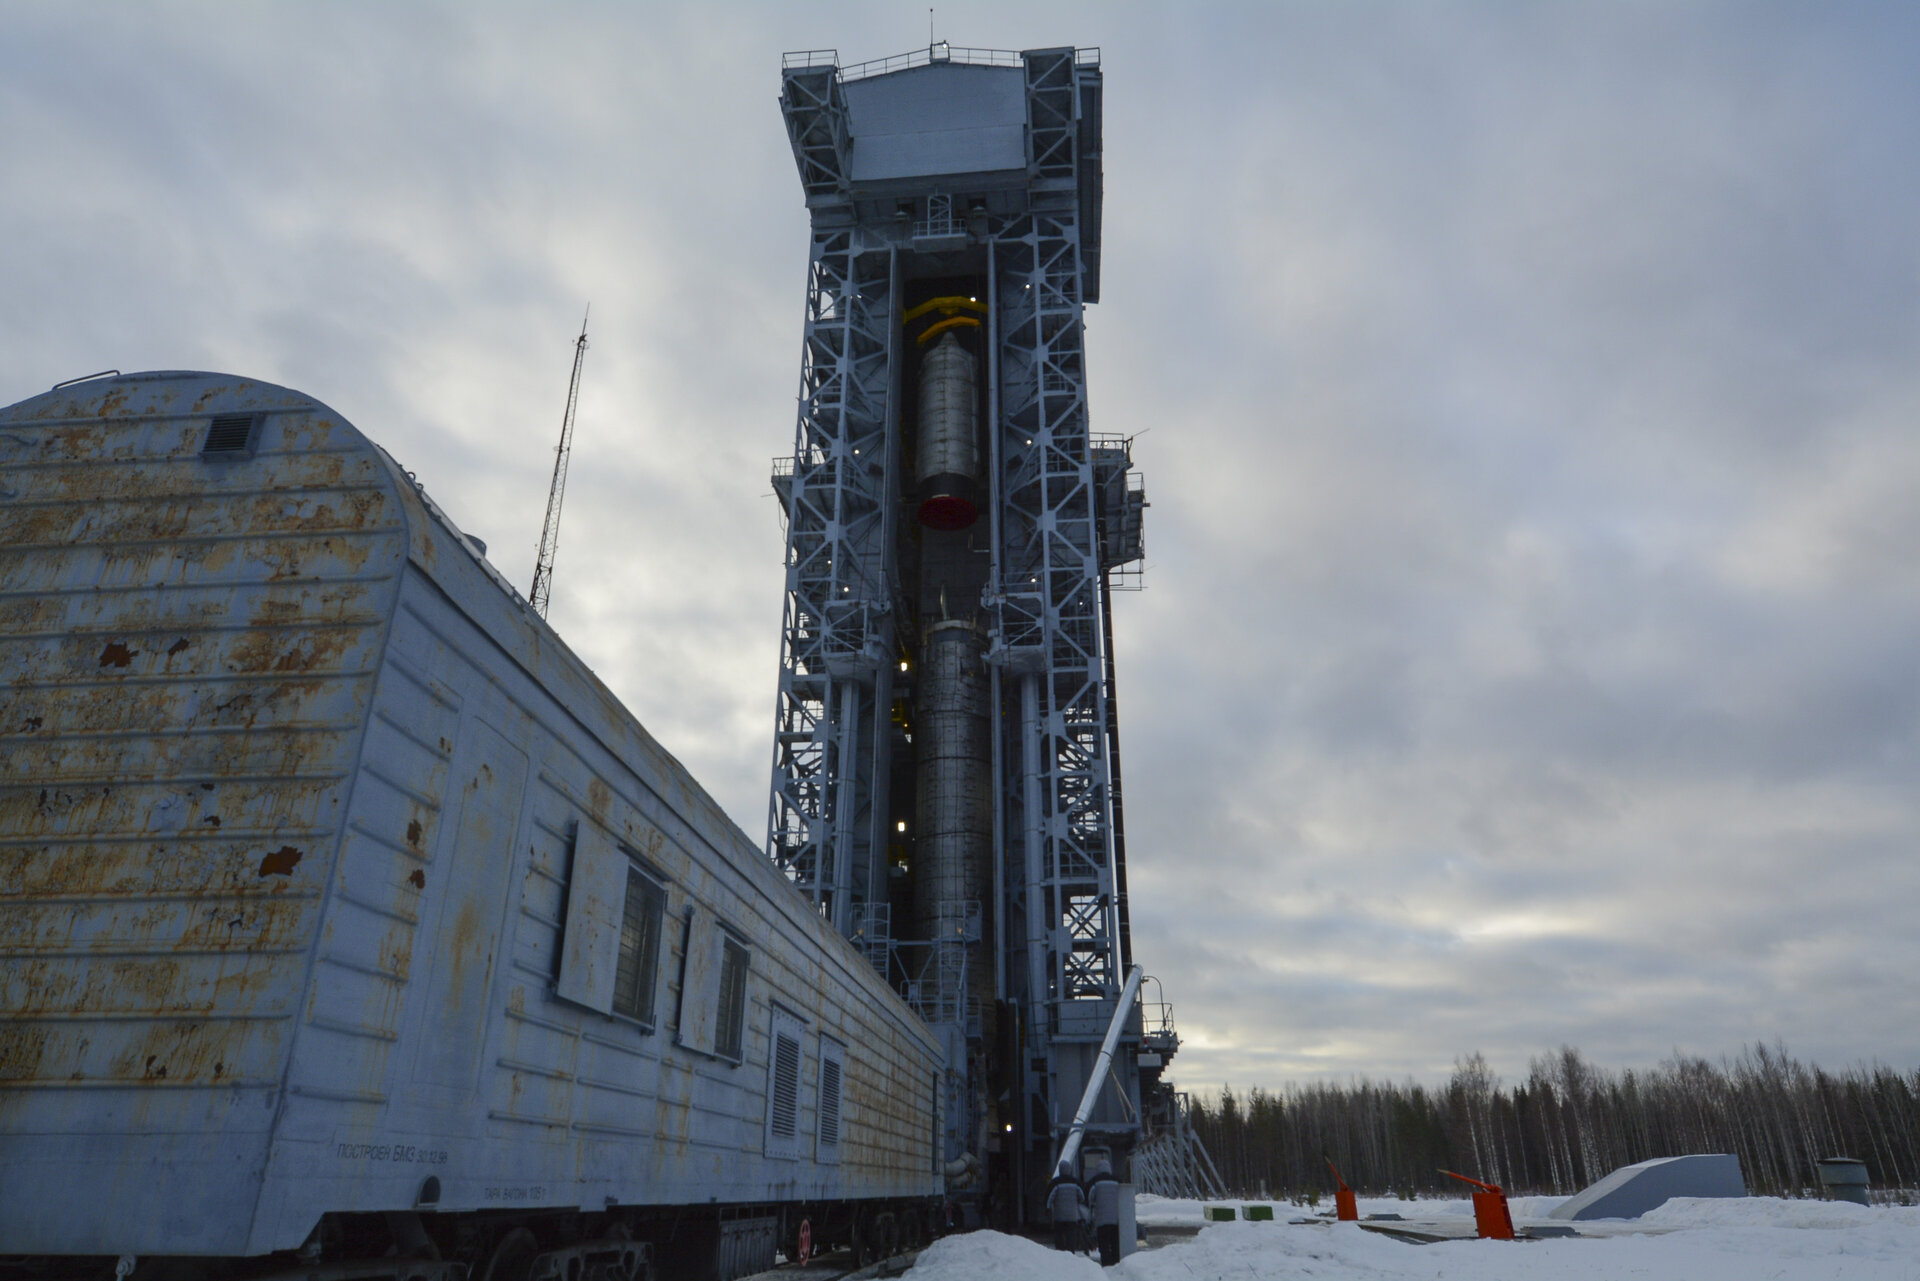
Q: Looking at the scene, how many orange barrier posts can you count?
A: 2